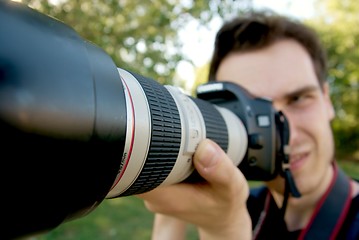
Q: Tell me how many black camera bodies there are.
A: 1